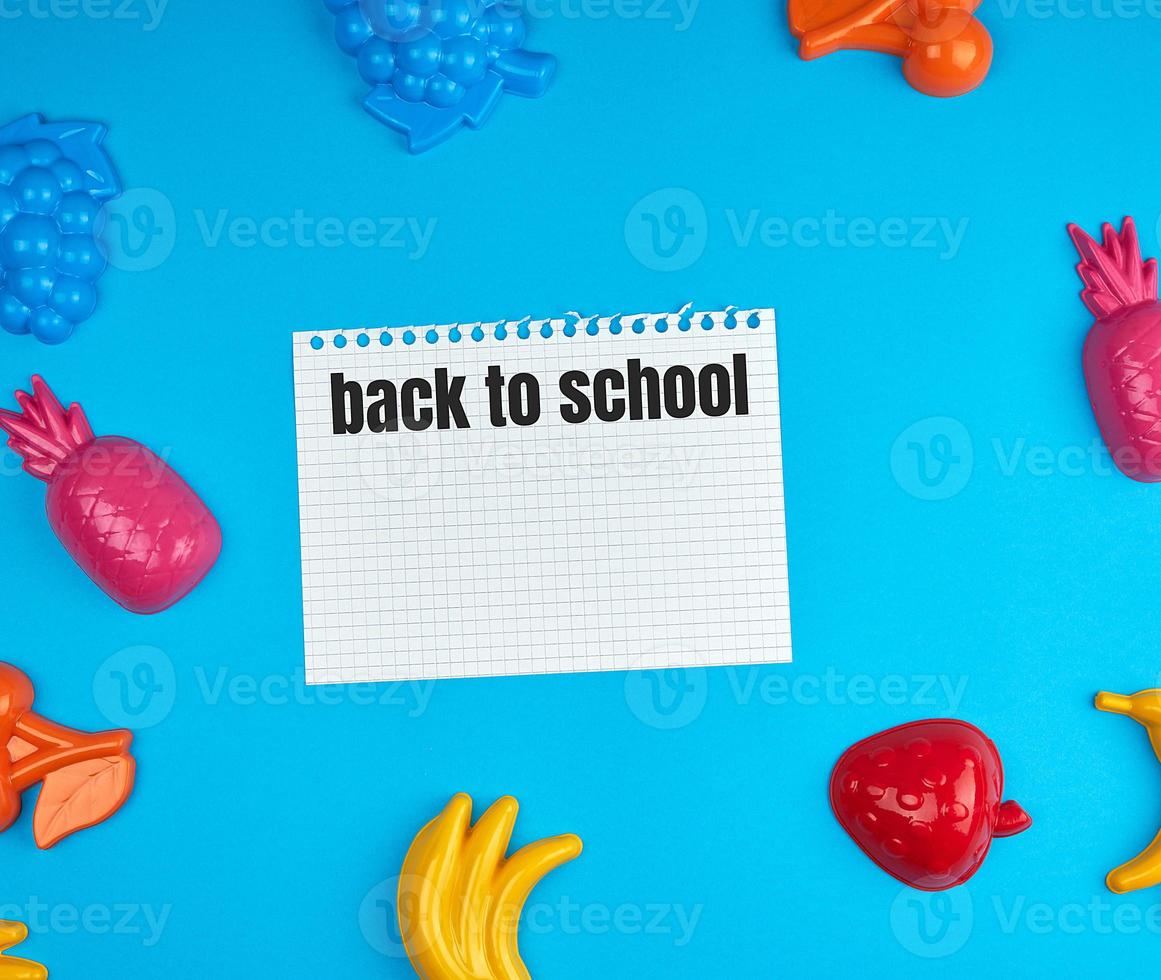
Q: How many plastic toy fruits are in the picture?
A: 10